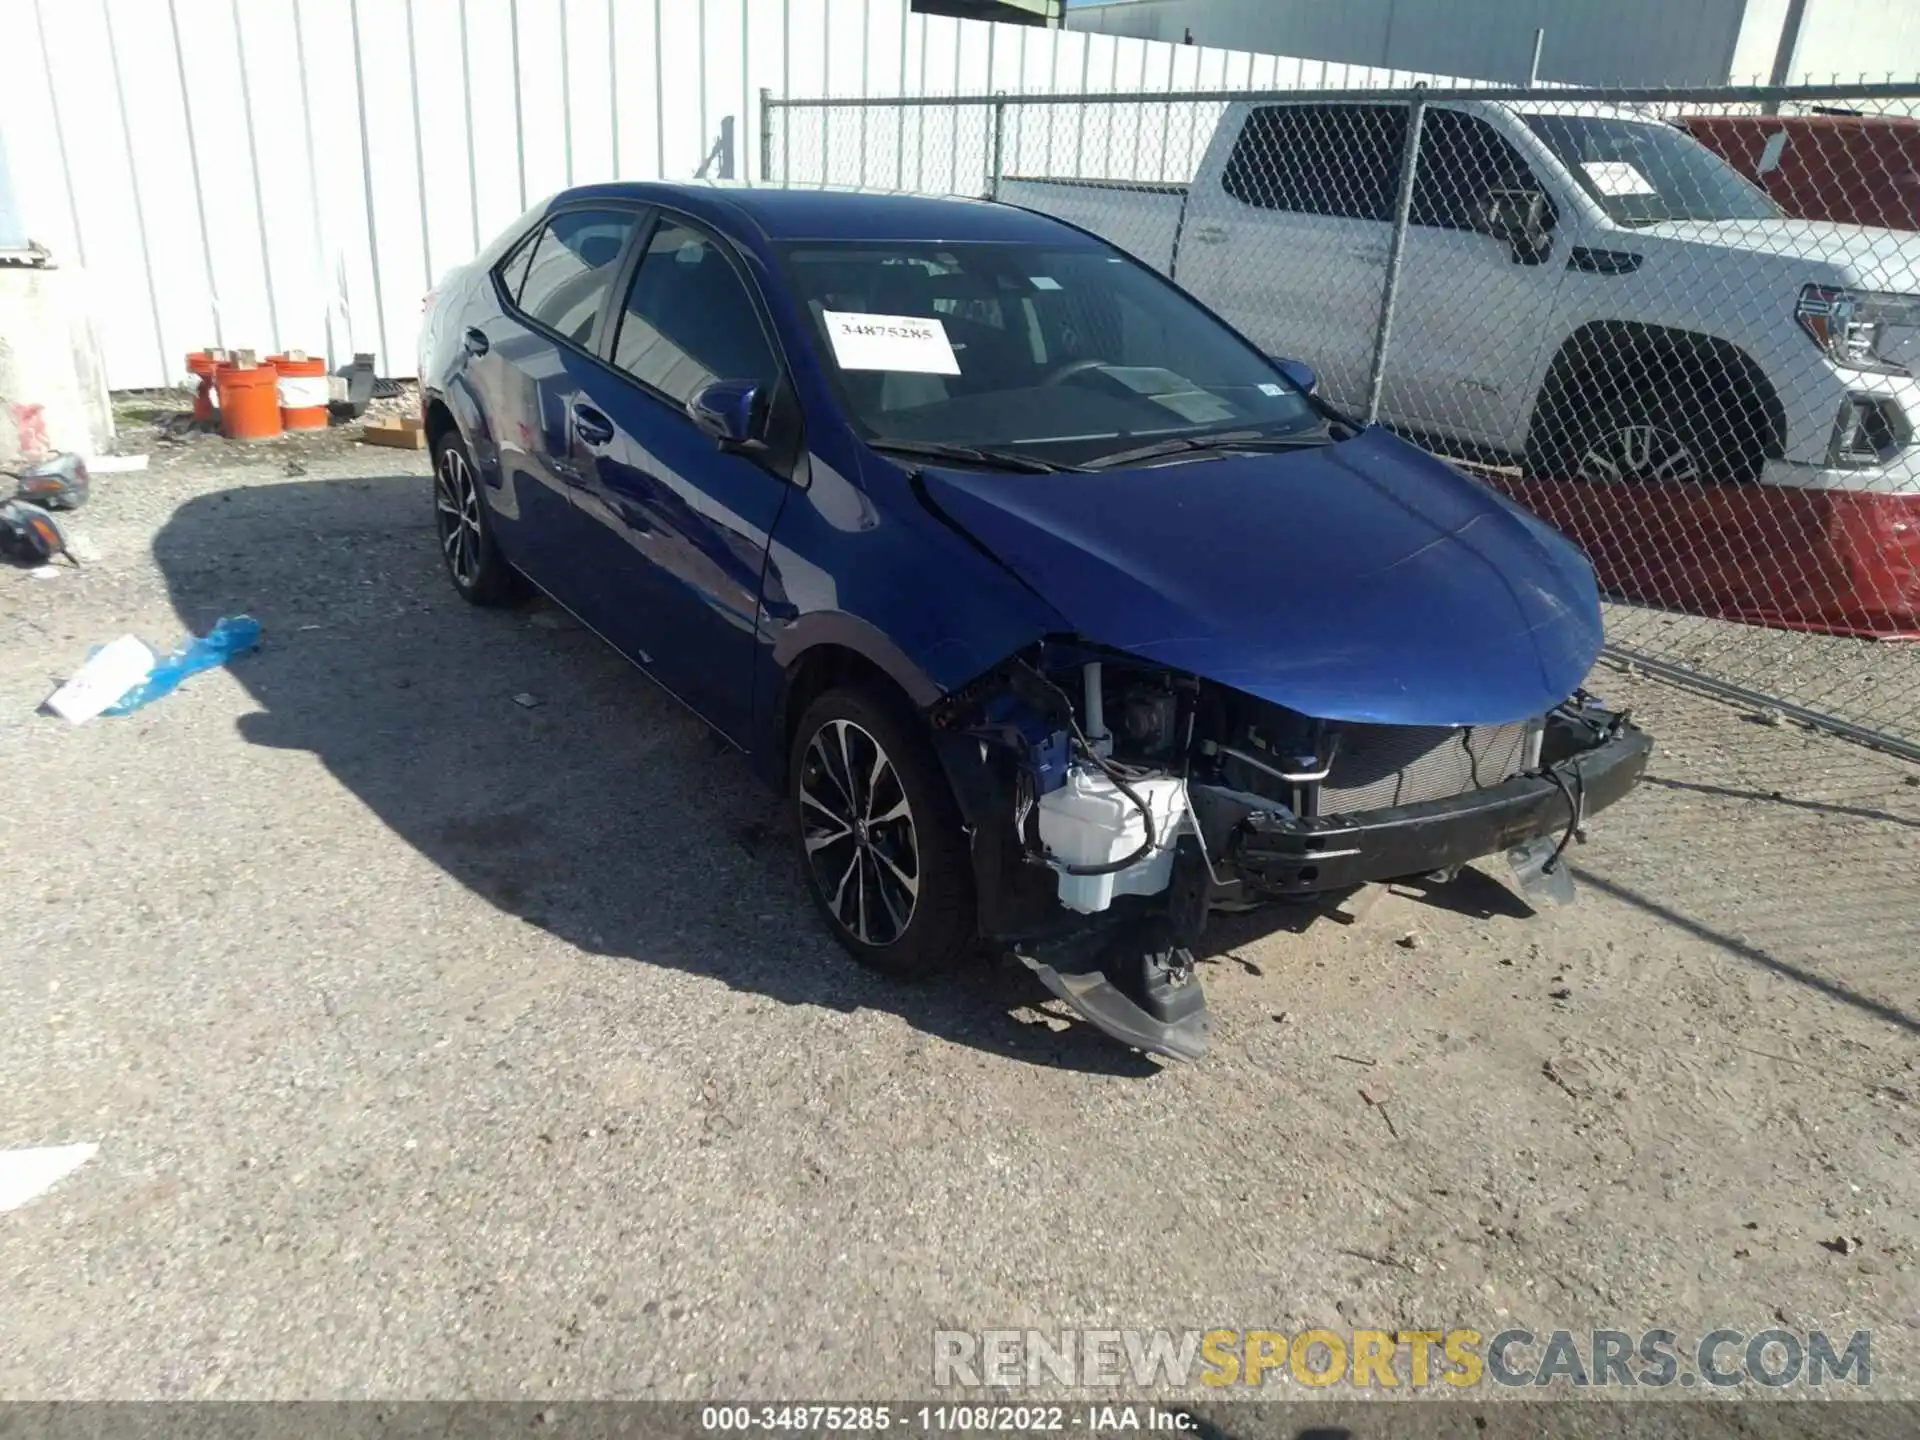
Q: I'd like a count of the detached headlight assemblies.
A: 2